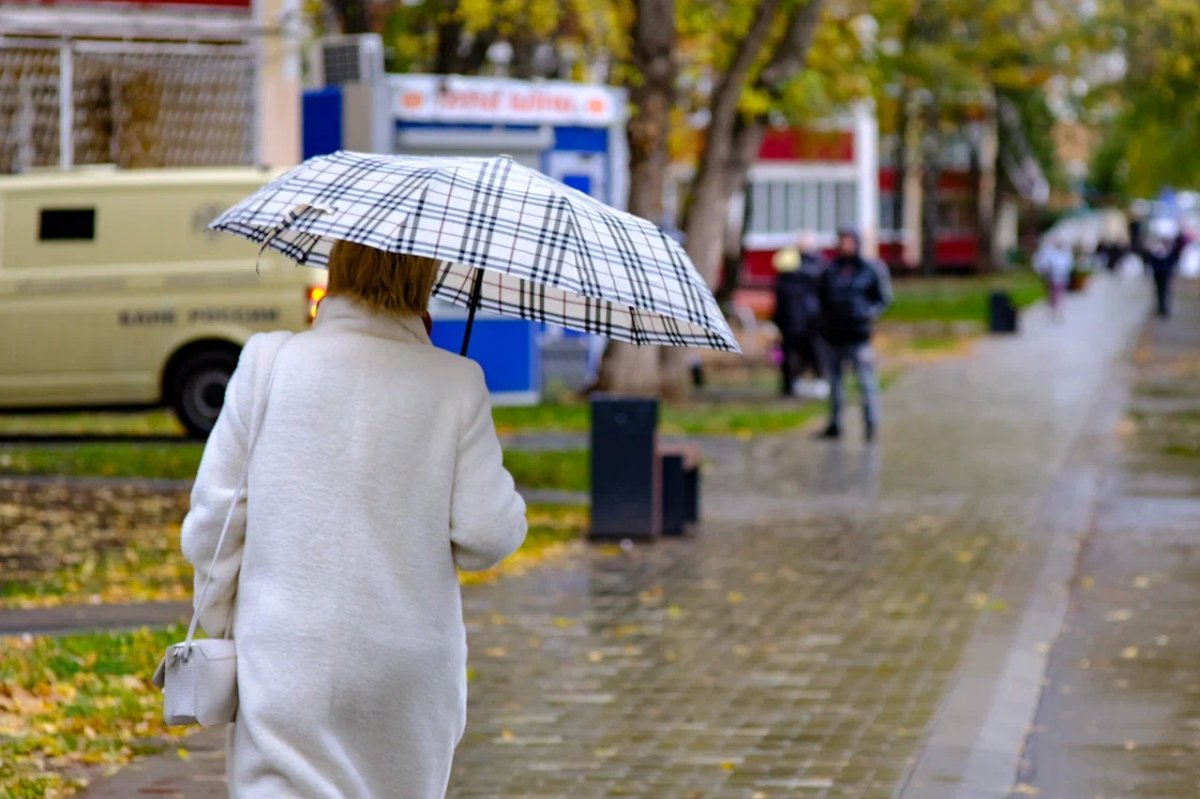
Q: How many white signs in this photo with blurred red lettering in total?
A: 1